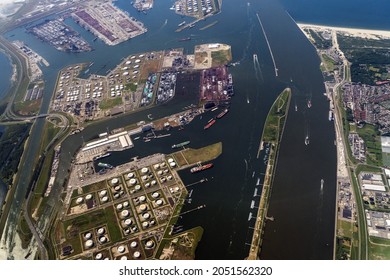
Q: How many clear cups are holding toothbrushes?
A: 0